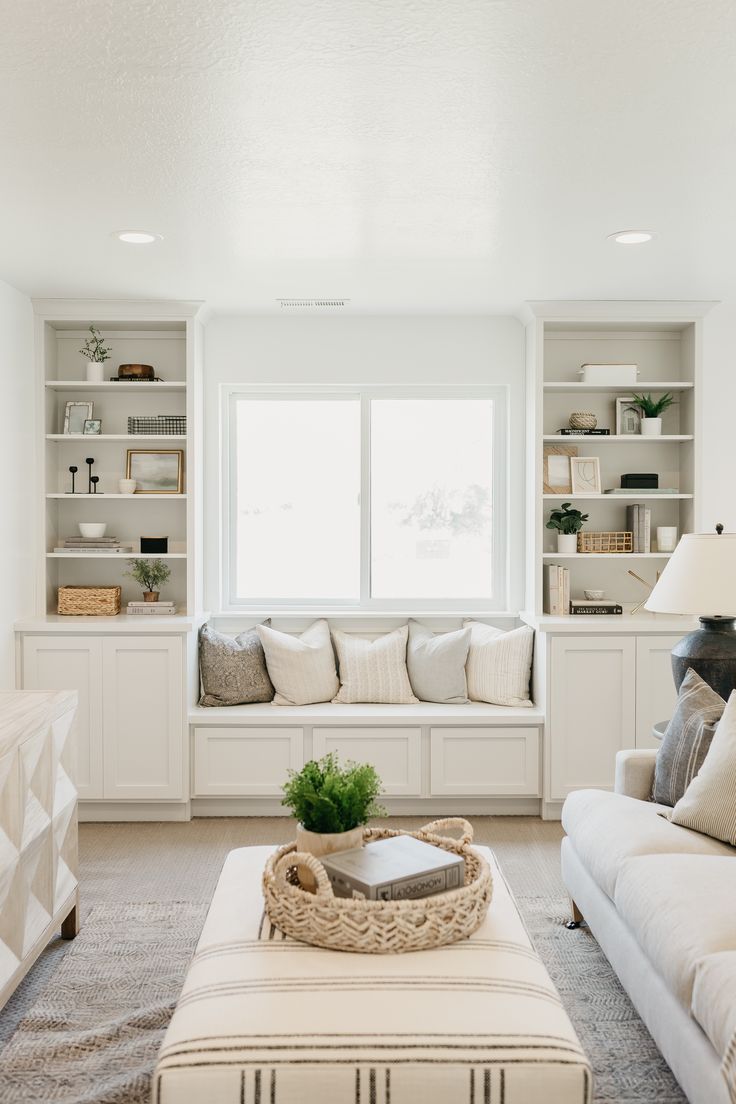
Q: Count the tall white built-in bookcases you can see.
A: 2